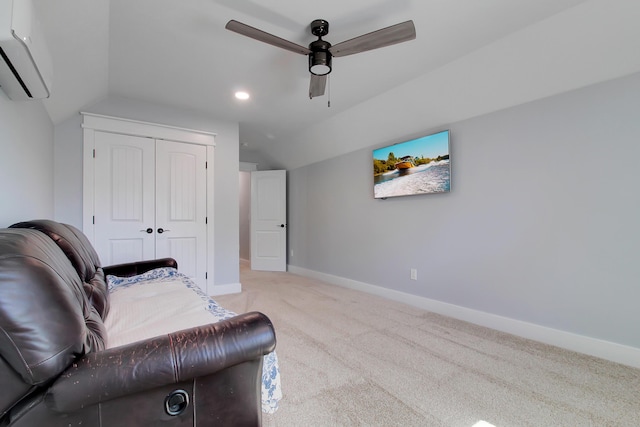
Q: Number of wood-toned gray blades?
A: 3